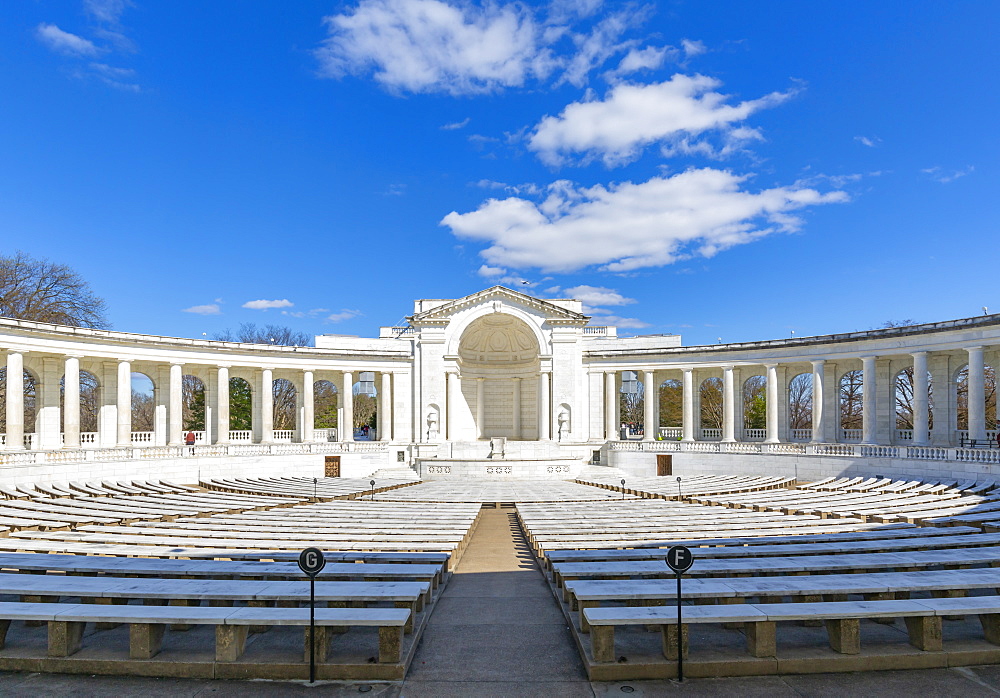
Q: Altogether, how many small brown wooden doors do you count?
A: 2